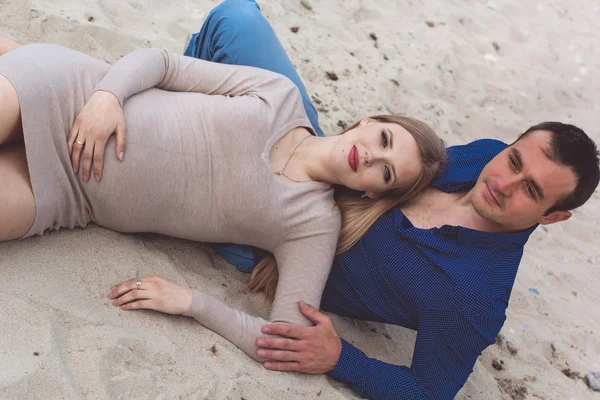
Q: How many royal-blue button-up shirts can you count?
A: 1